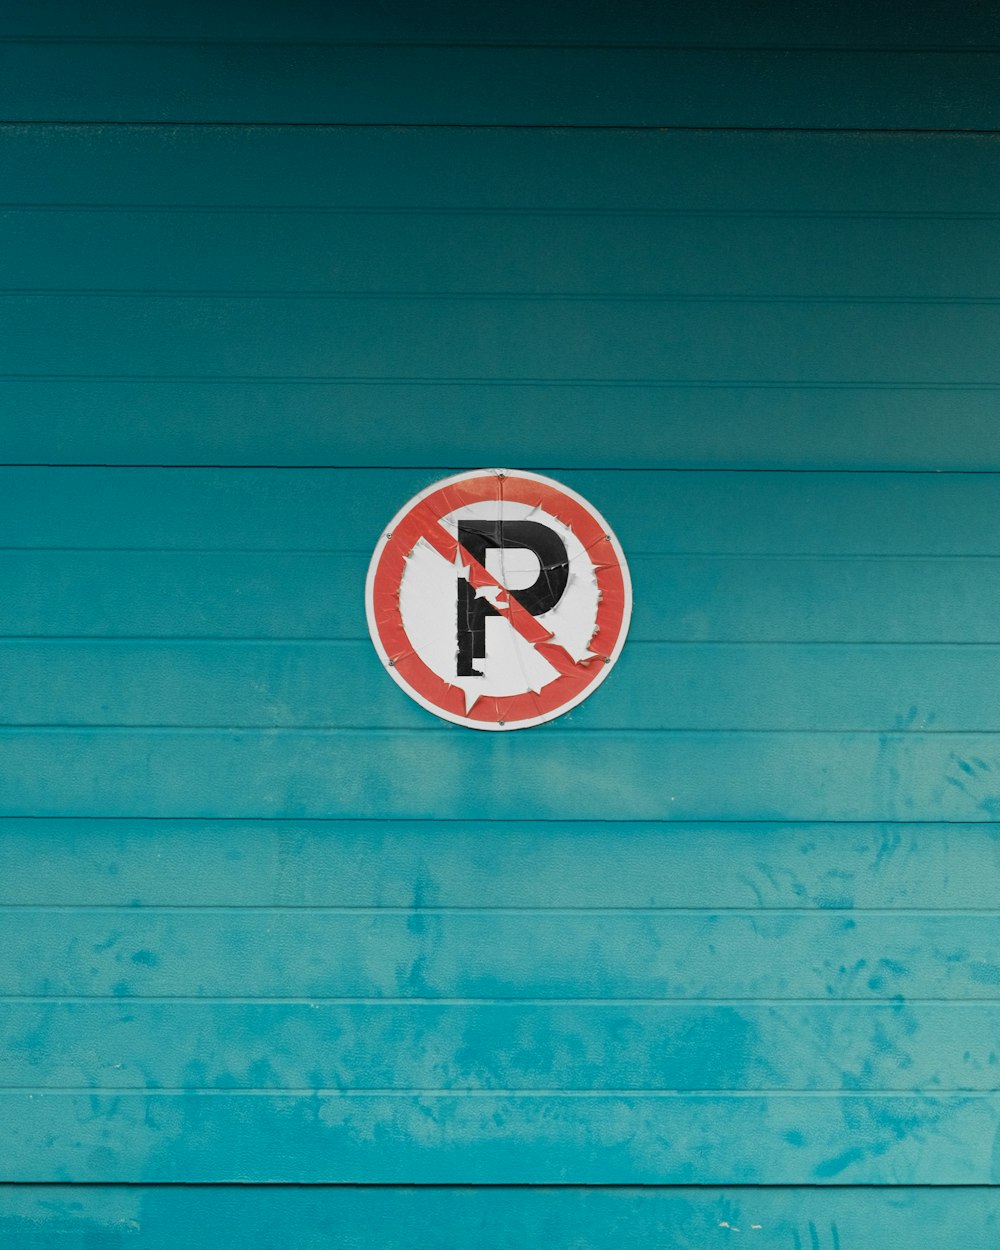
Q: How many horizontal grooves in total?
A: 14